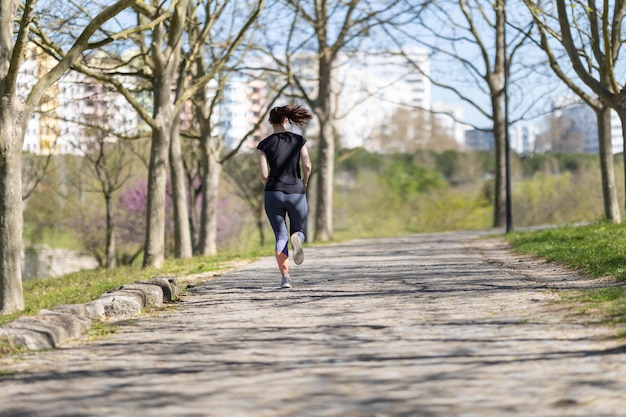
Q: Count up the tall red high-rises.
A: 0